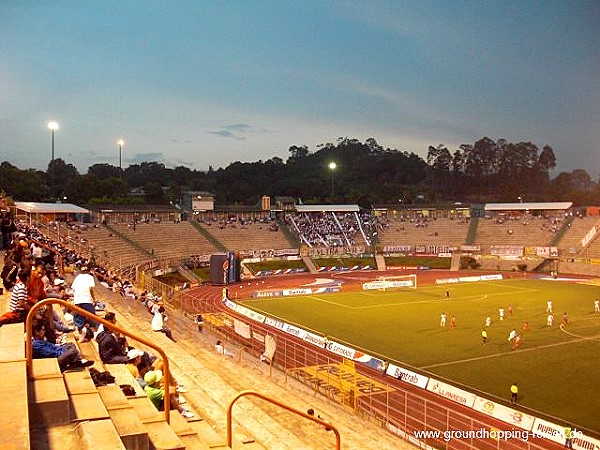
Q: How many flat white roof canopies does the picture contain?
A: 3